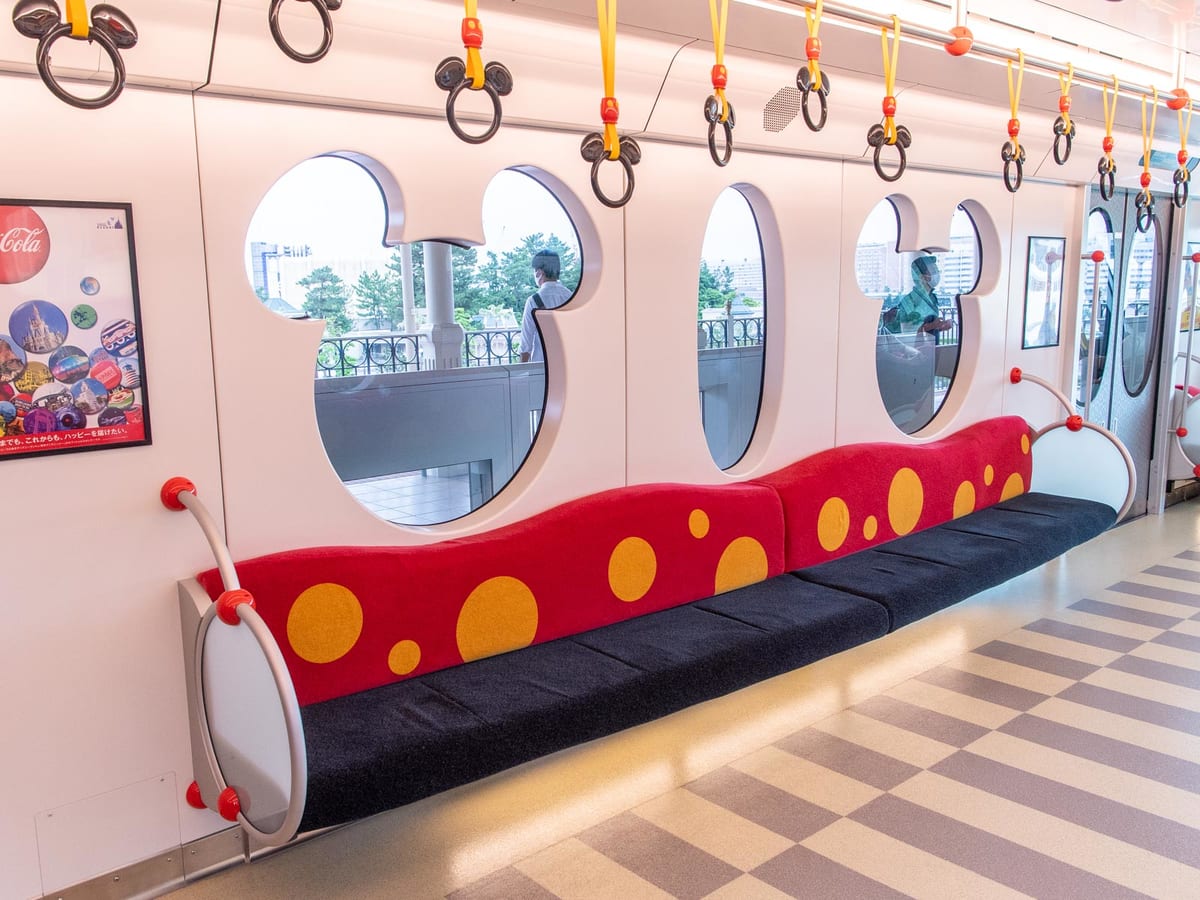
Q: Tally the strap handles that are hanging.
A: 12